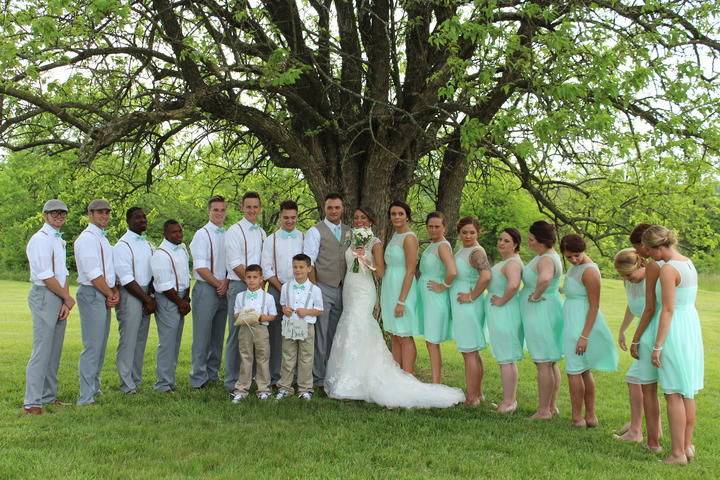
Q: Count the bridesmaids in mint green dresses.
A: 9